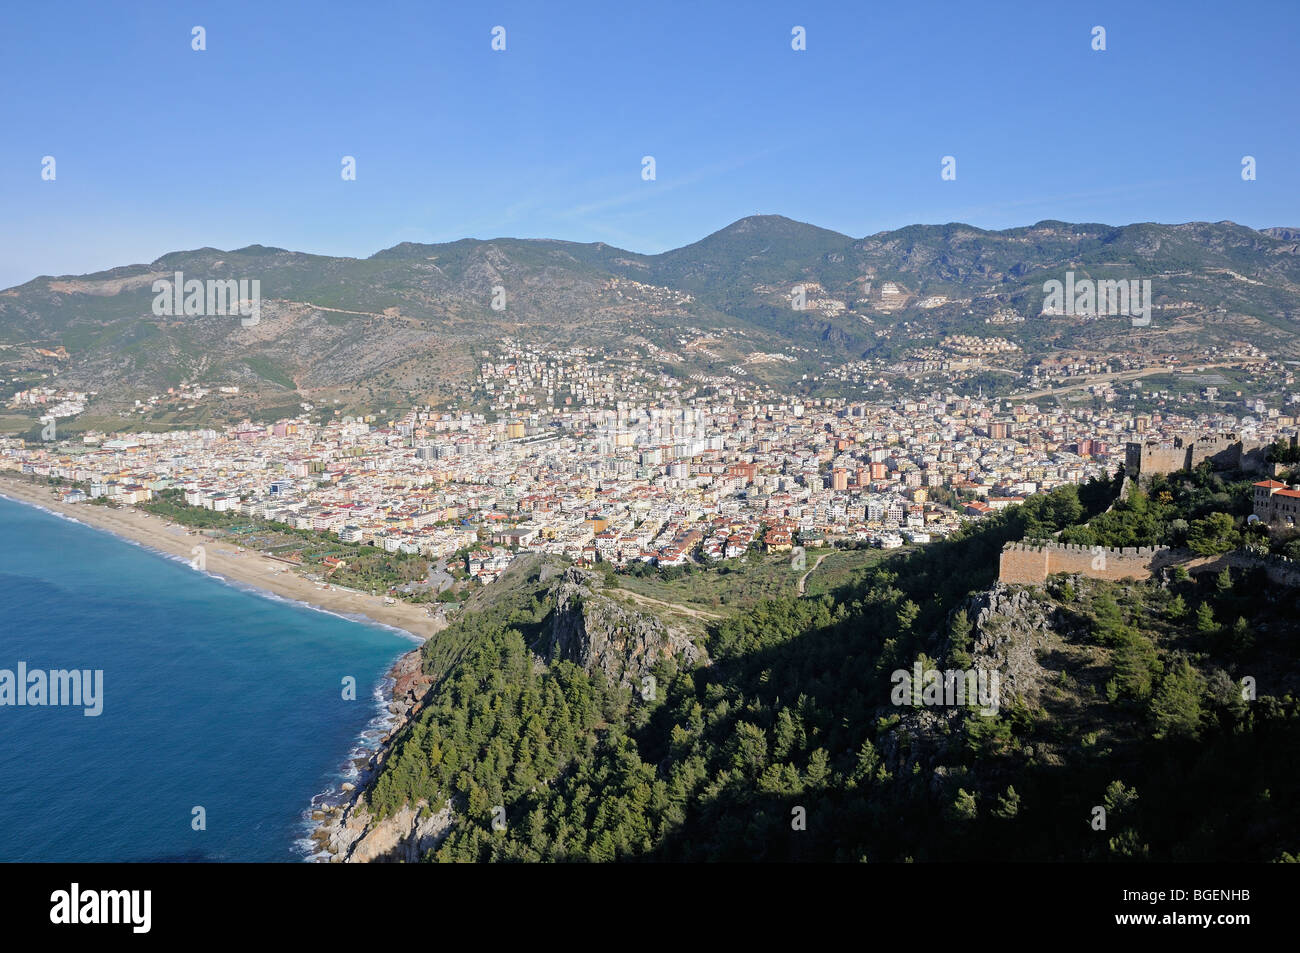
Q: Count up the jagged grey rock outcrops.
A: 2